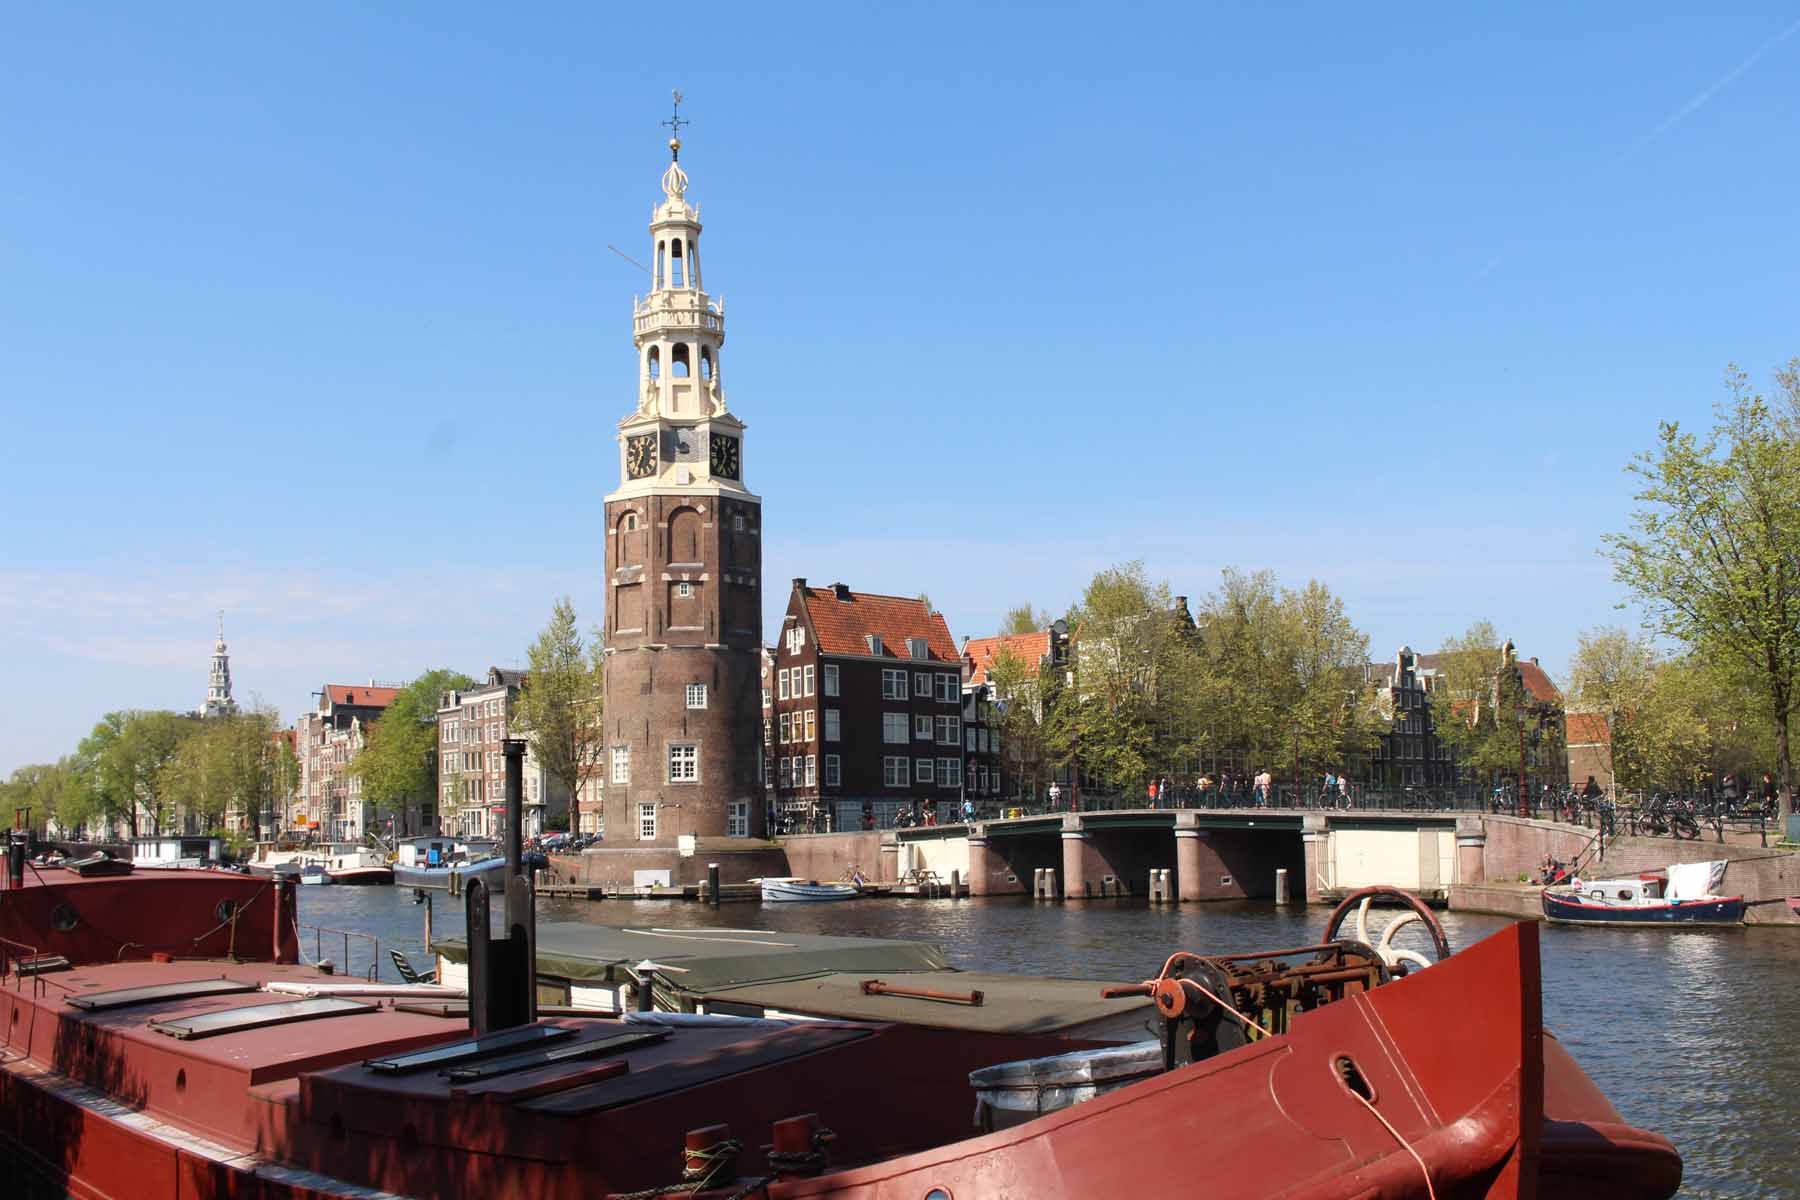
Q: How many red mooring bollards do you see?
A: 2